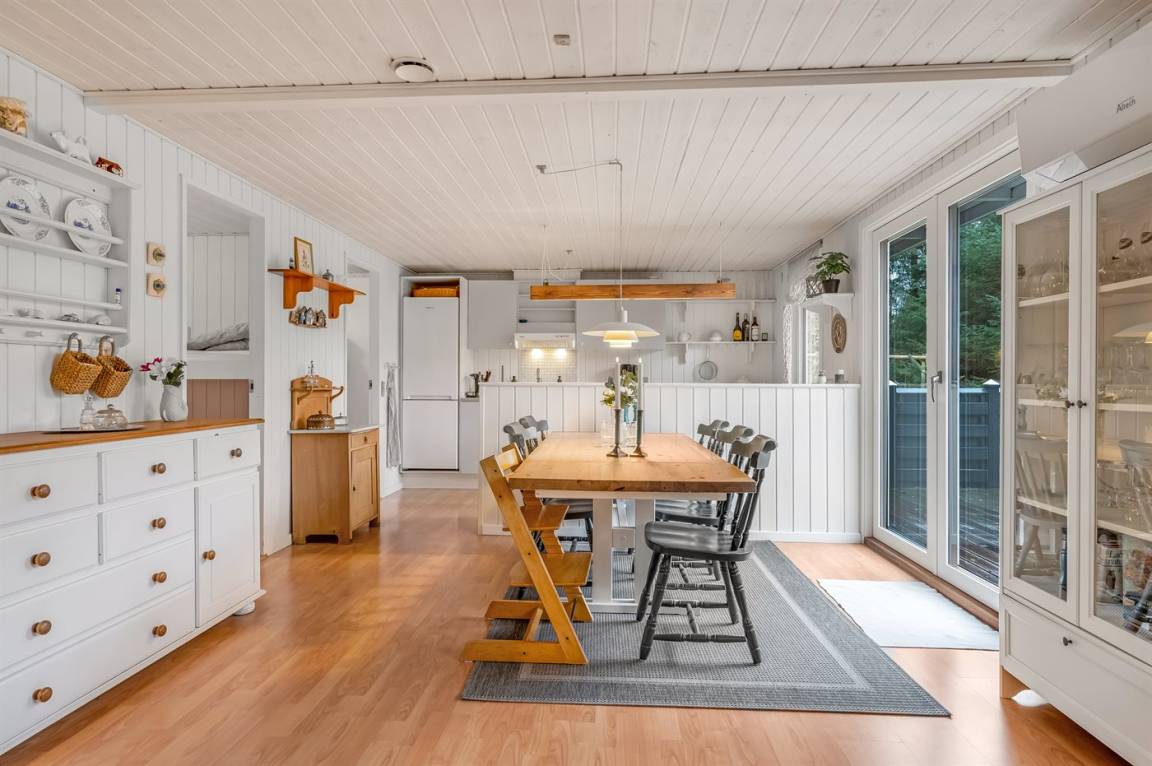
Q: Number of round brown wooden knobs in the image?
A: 10